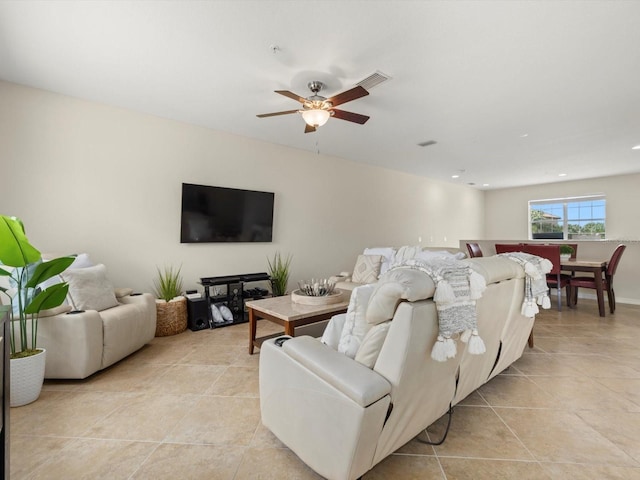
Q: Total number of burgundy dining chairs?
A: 6